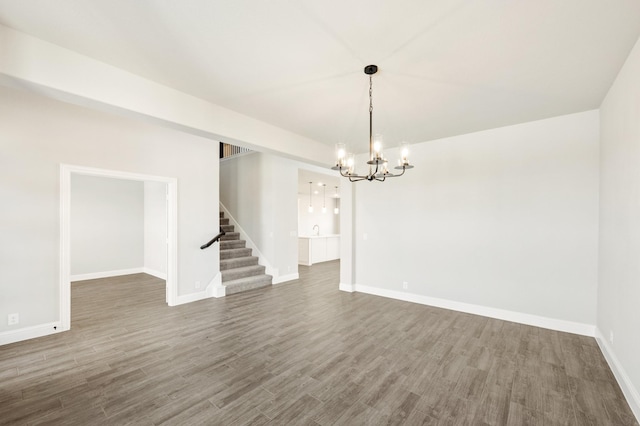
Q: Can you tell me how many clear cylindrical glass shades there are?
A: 5